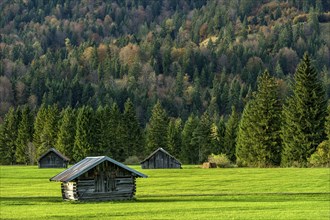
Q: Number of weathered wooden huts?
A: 3